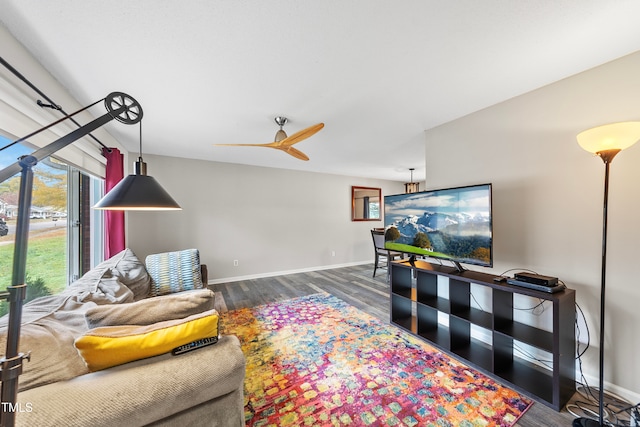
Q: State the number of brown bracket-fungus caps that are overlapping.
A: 0